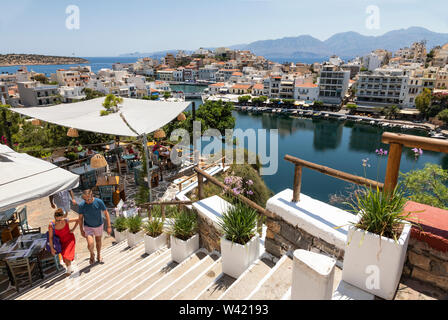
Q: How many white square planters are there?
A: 6